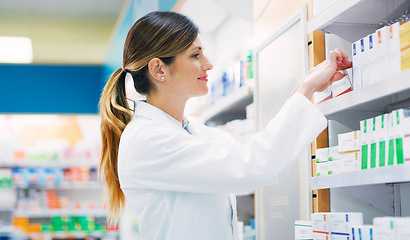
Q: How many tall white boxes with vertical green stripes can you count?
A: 5